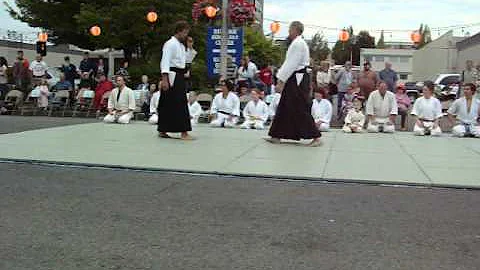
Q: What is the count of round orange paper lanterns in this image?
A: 7